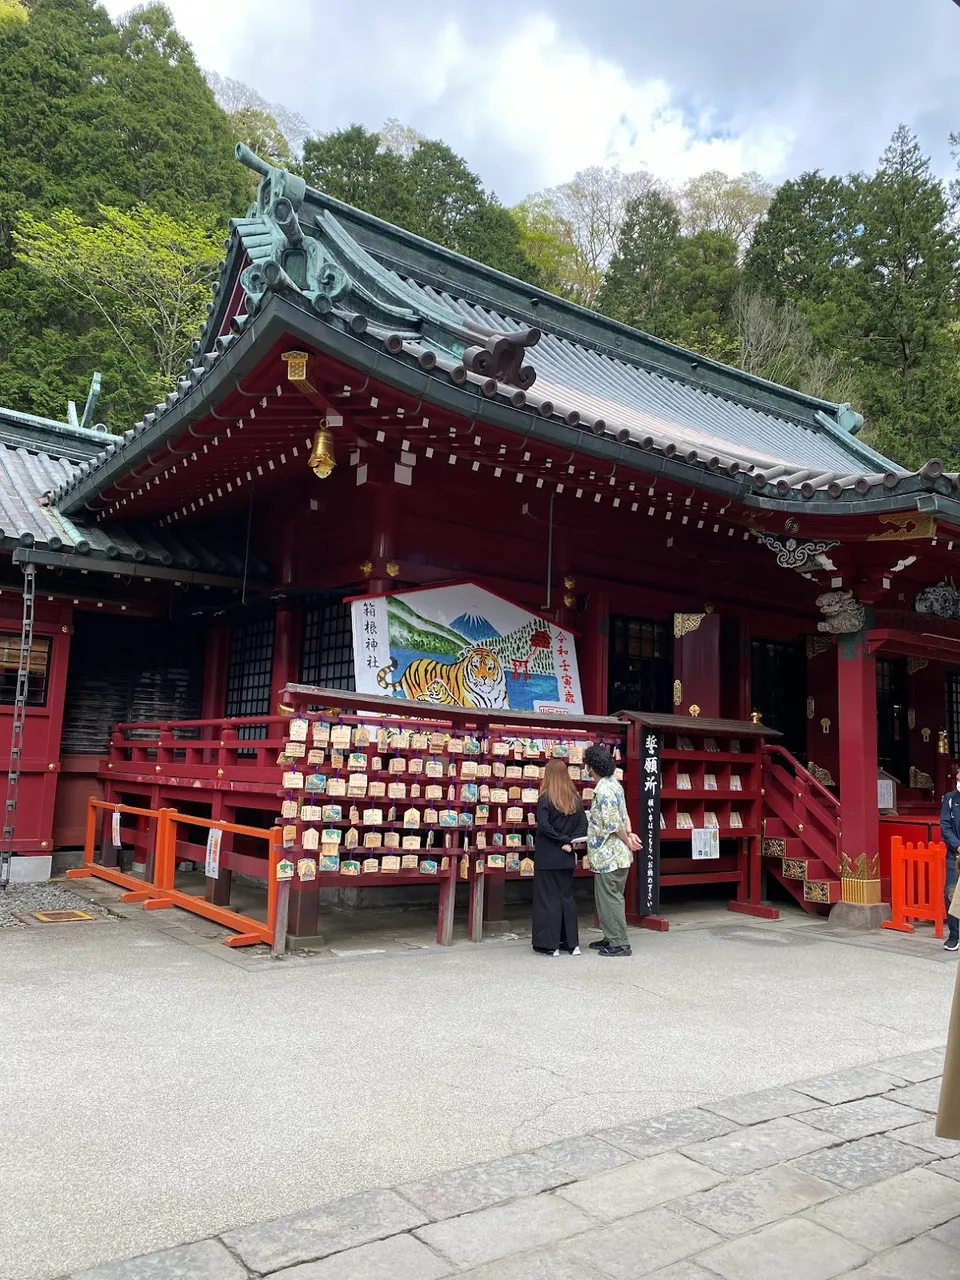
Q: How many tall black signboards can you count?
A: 1